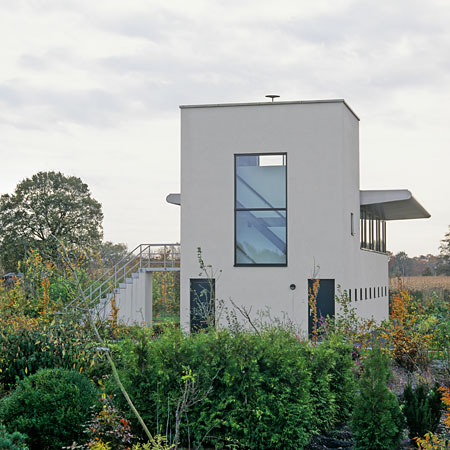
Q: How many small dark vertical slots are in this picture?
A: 9